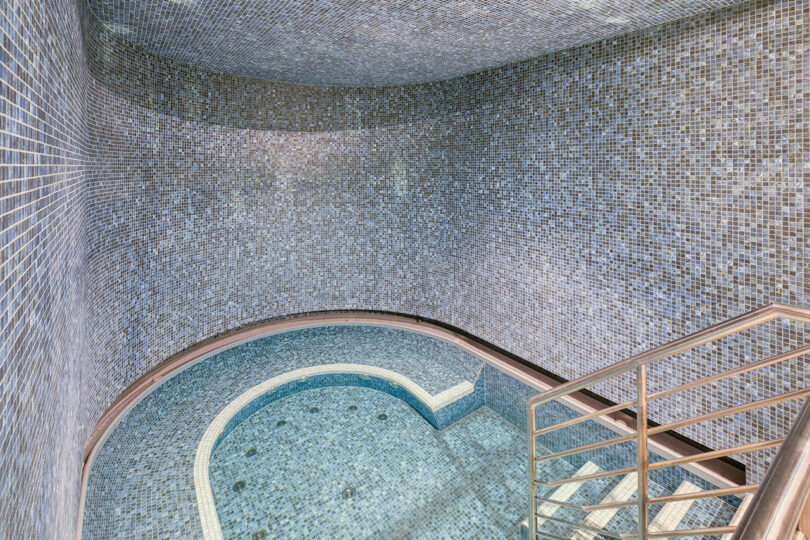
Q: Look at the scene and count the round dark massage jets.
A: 8